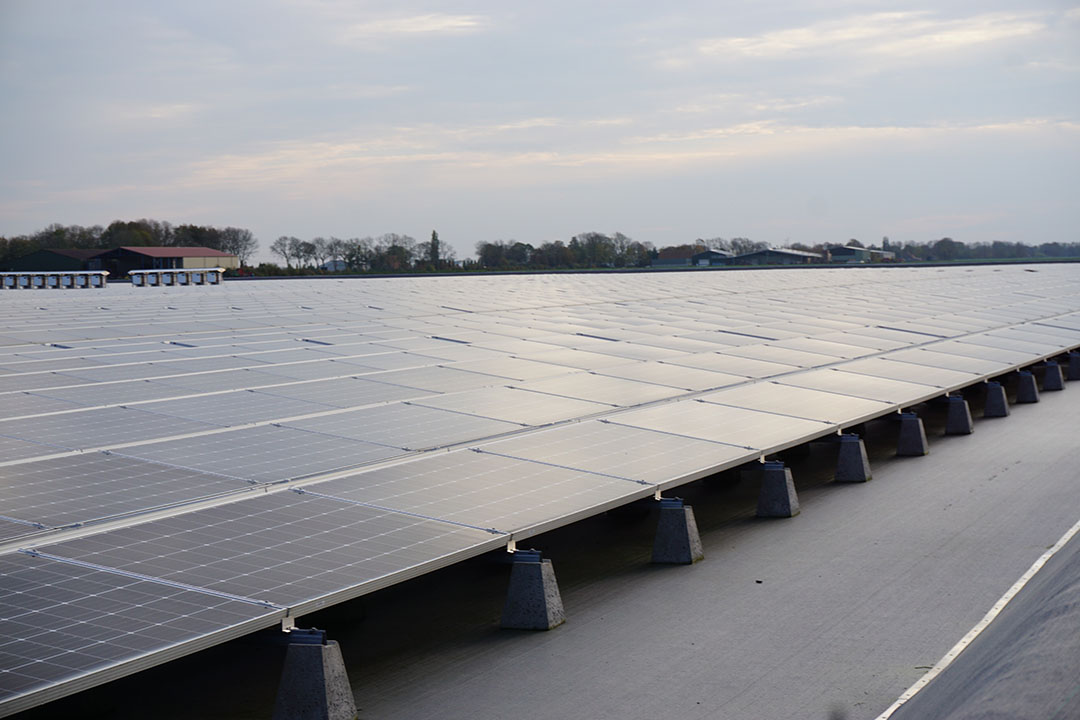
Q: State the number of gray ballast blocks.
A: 11